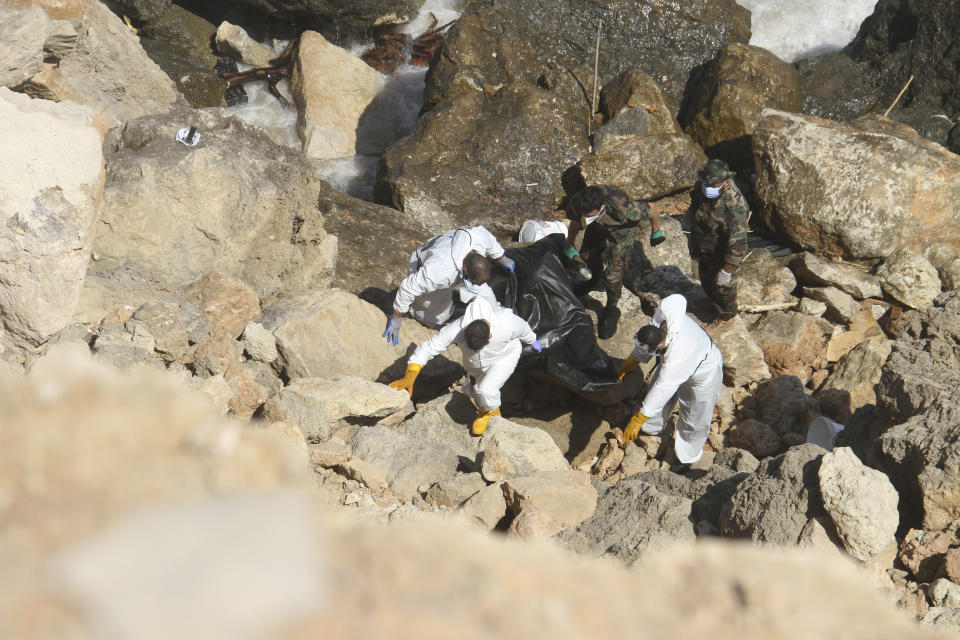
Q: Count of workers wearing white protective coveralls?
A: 3